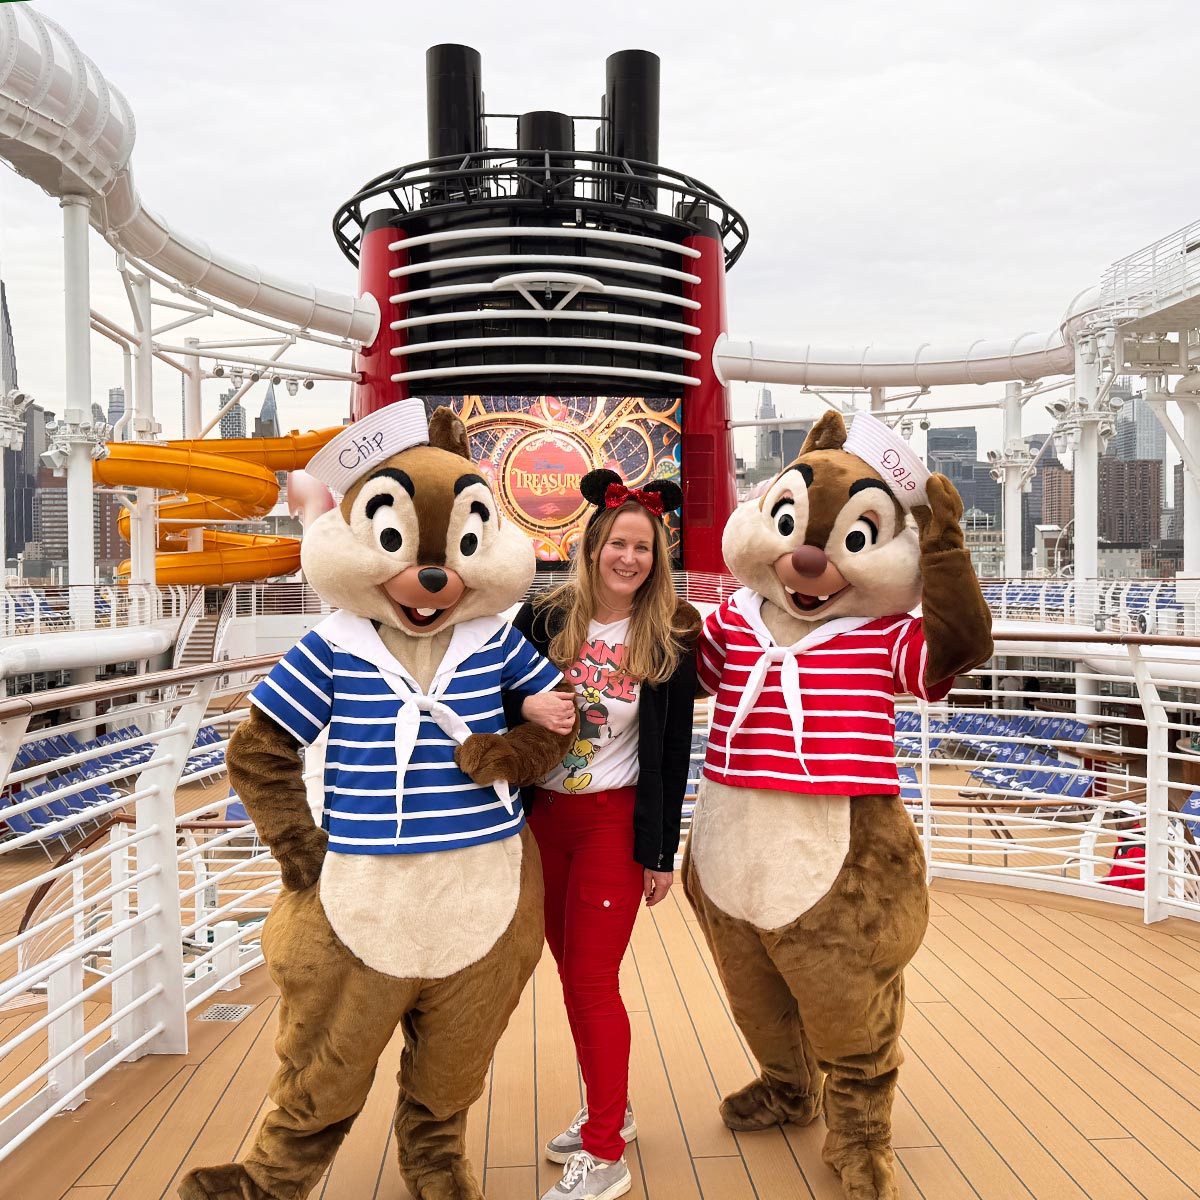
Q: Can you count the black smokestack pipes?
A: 3